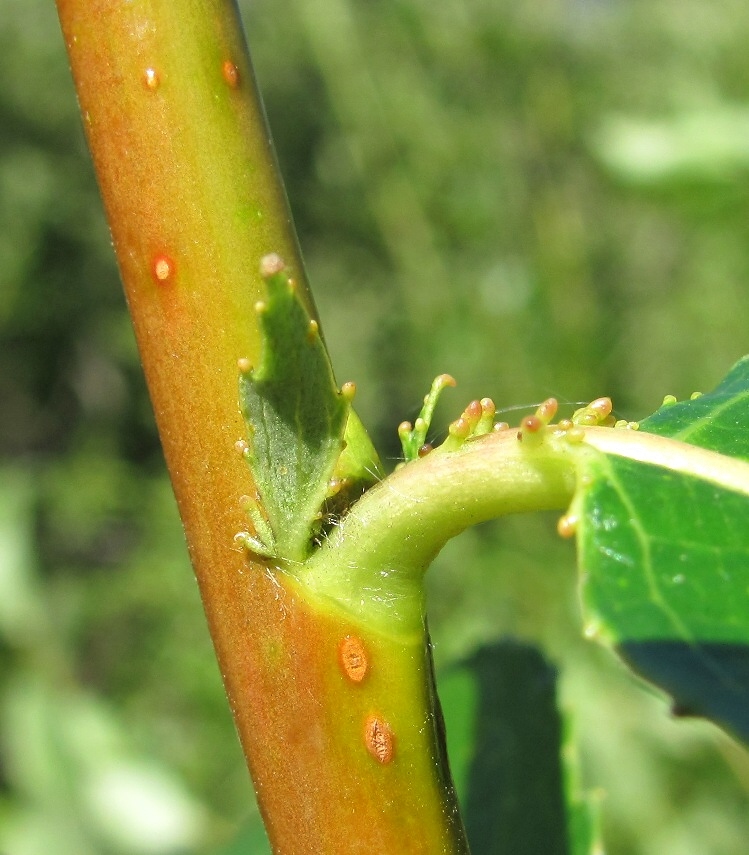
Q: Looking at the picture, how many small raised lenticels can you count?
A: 5